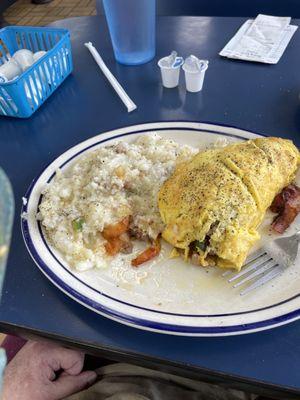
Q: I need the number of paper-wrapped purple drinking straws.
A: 0